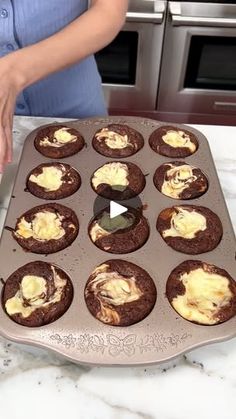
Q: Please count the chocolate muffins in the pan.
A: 12